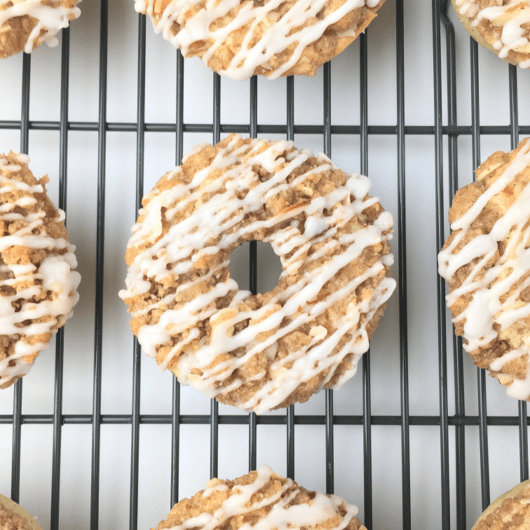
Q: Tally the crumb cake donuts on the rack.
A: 9